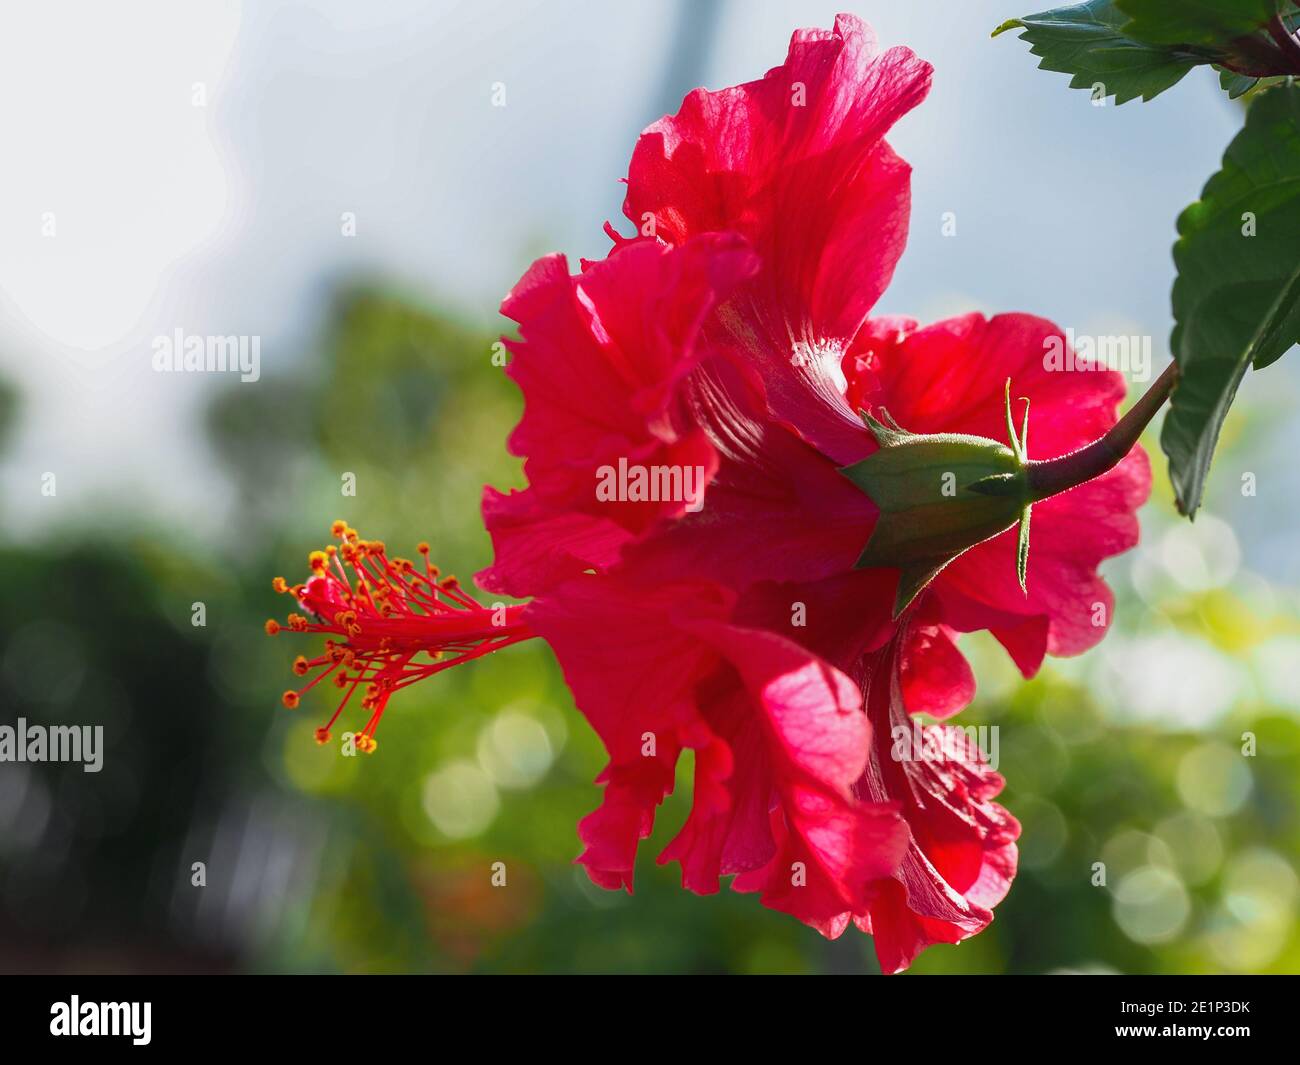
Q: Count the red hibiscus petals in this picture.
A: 5